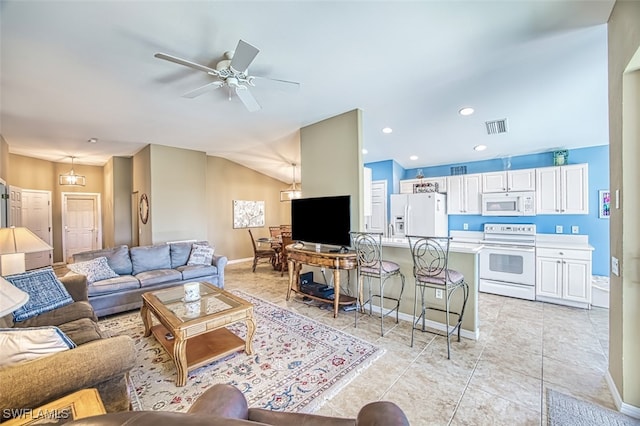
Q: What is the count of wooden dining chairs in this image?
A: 4